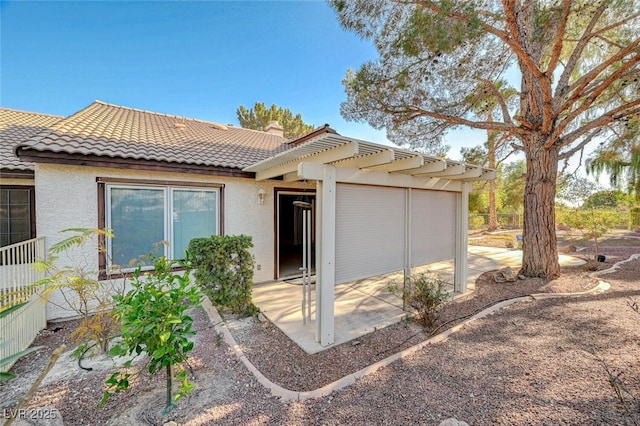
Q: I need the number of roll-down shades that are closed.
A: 2